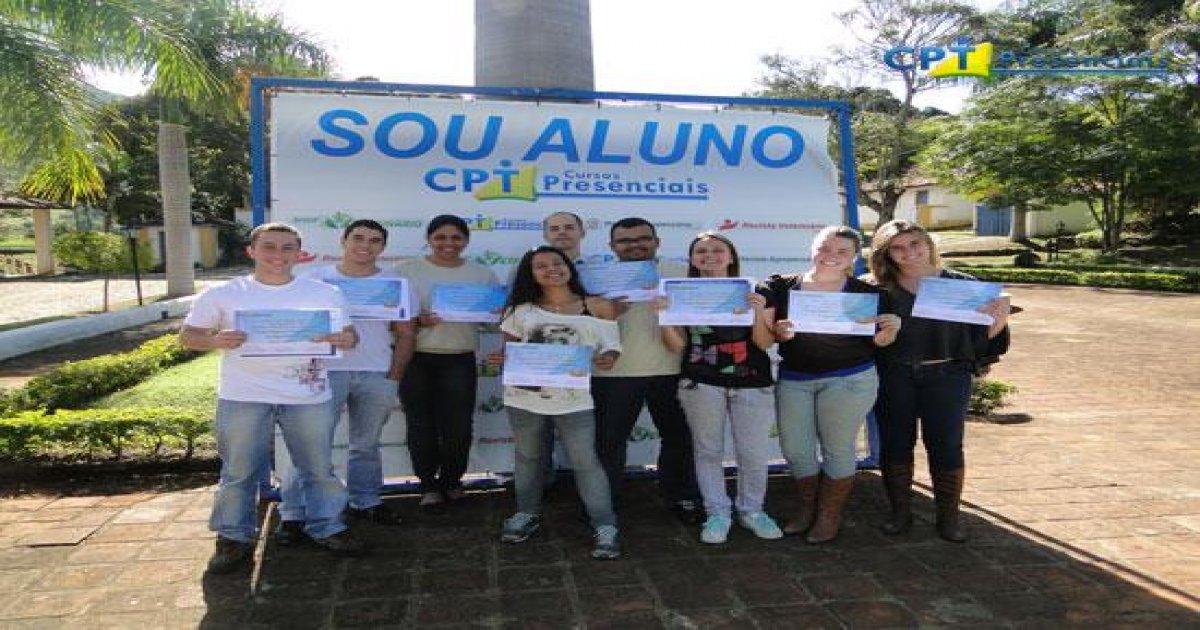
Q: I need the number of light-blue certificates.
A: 8